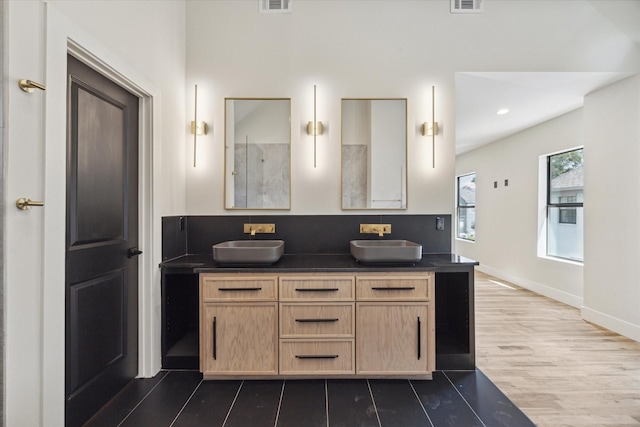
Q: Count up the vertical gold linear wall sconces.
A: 3